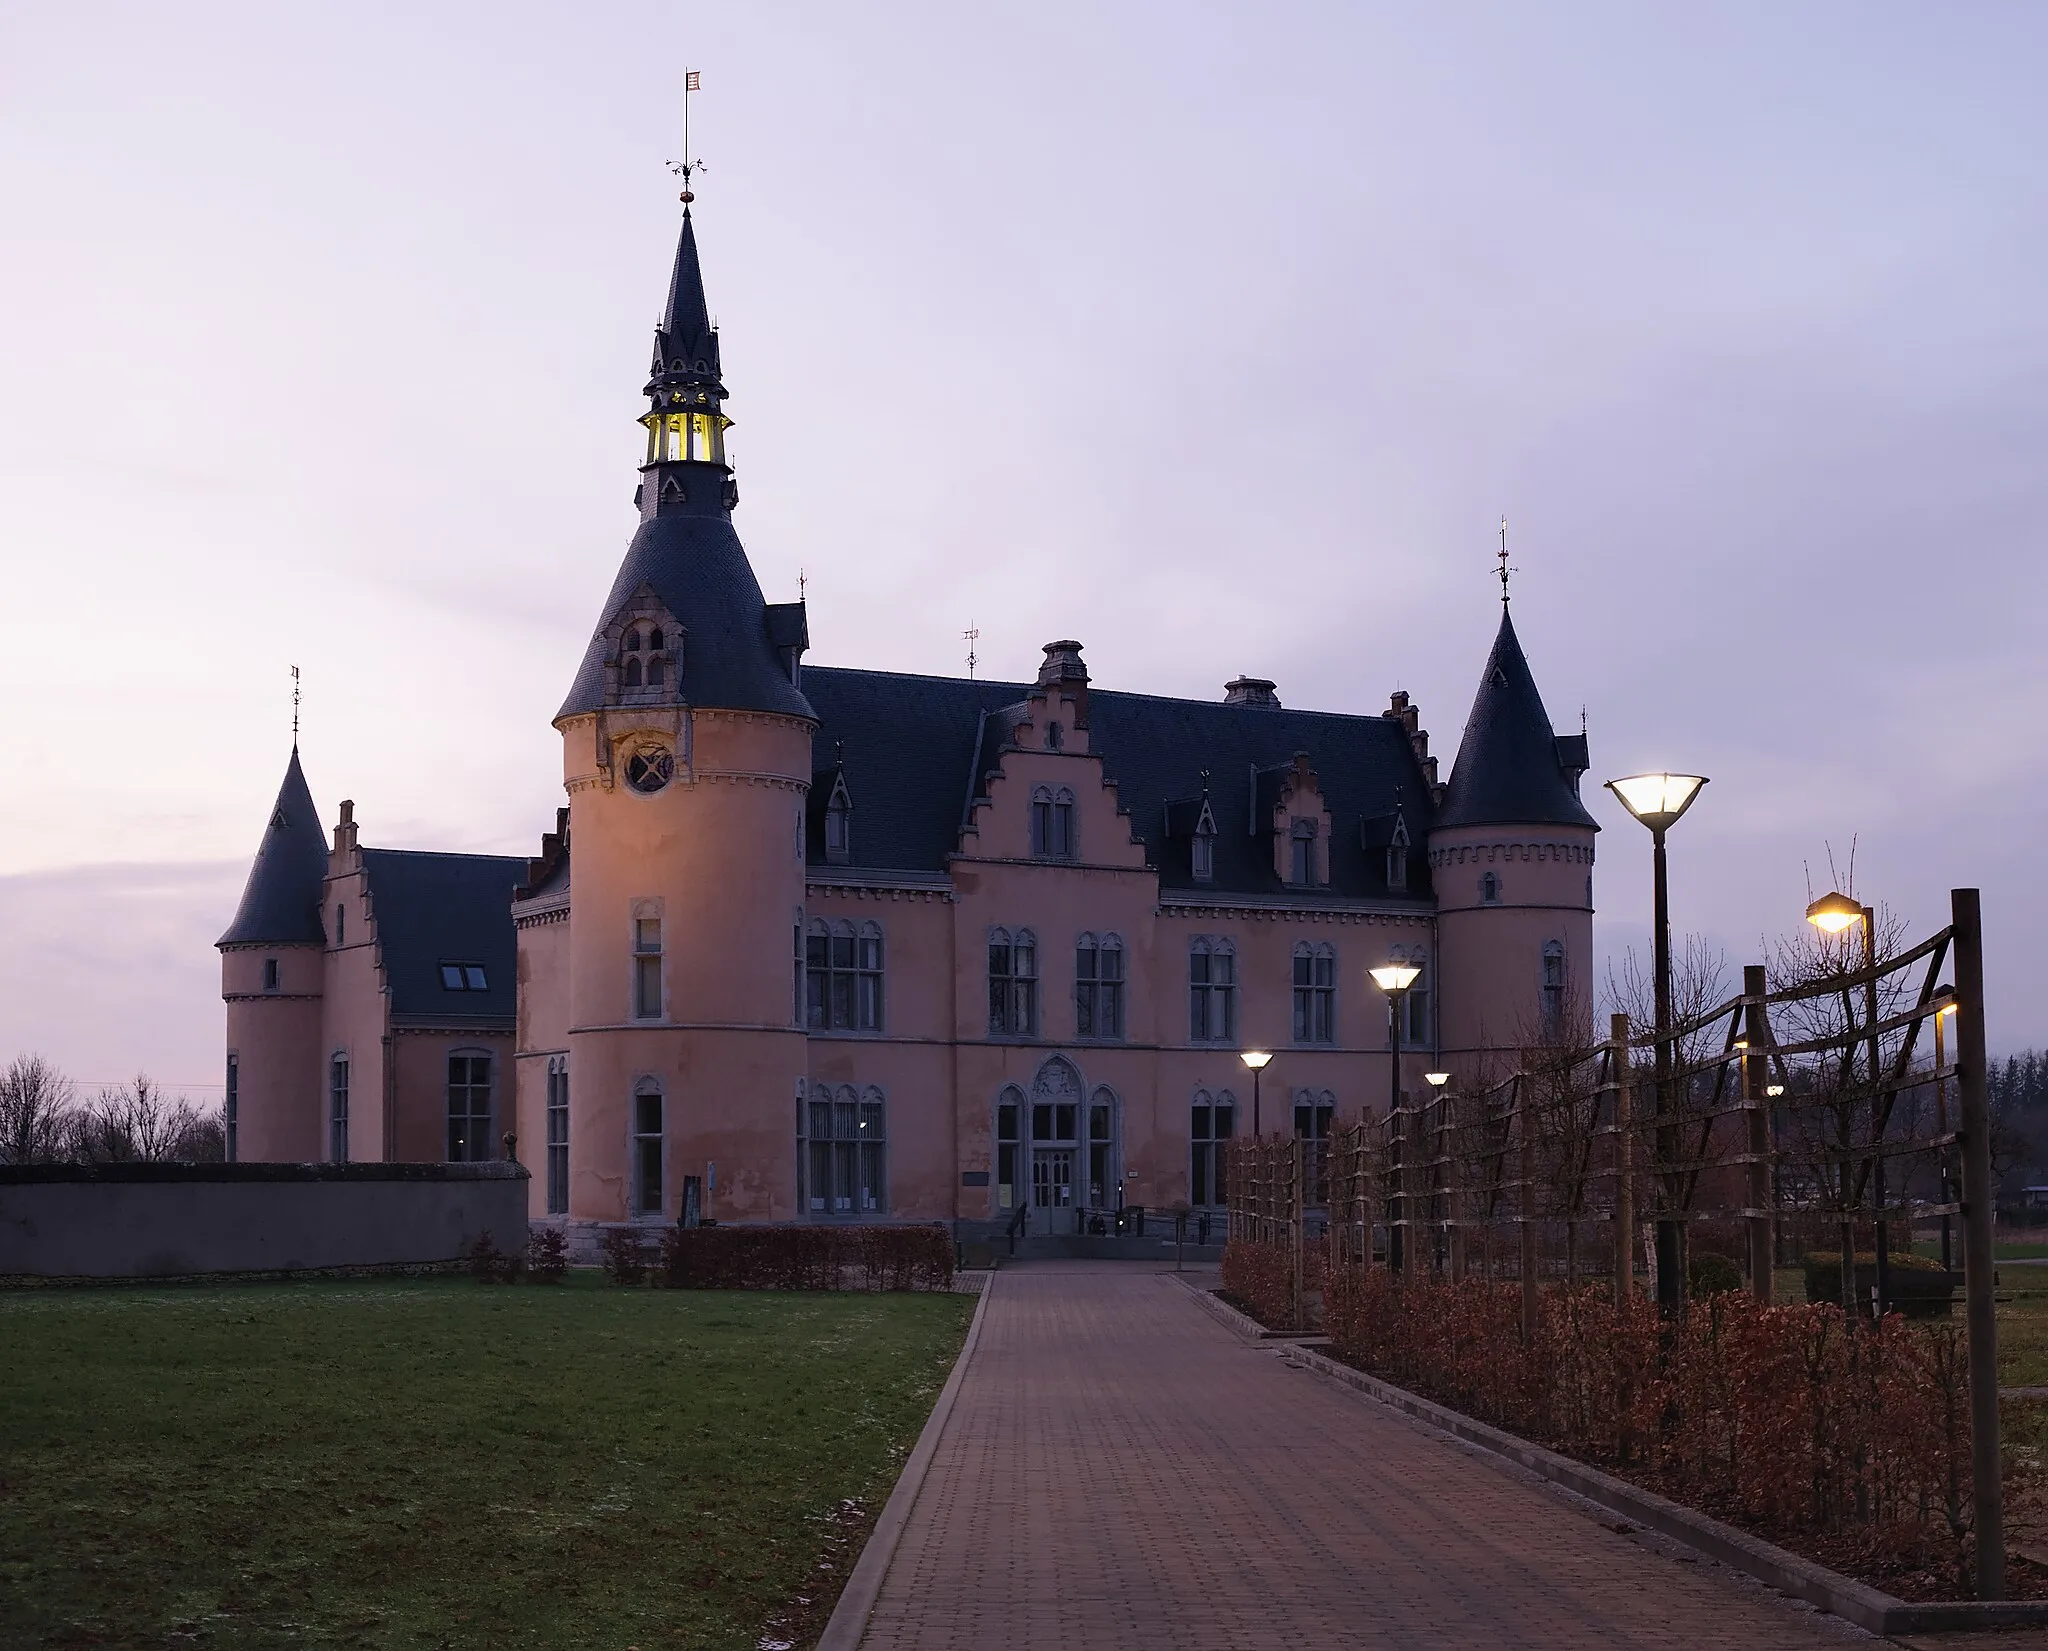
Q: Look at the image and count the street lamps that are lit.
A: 8